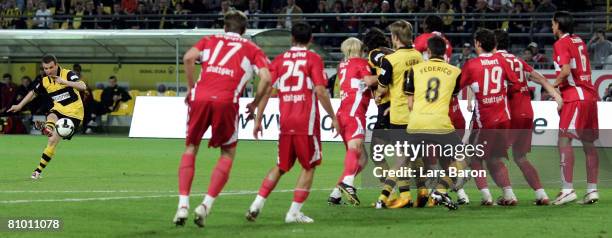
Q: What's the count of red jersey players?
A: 7